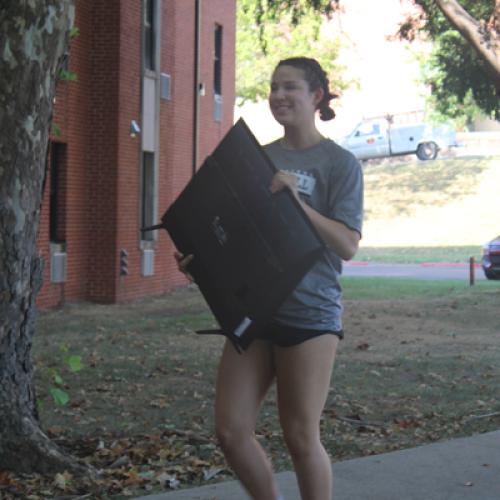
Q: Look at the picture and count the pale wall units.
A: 4